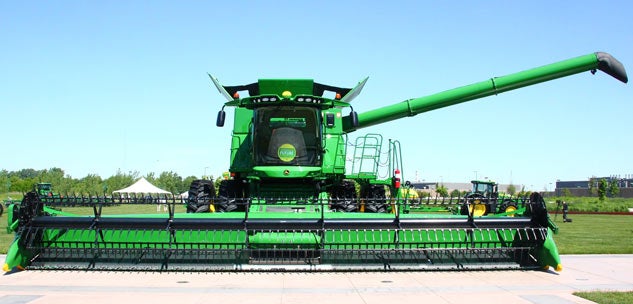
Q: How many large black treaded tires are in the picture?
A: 4